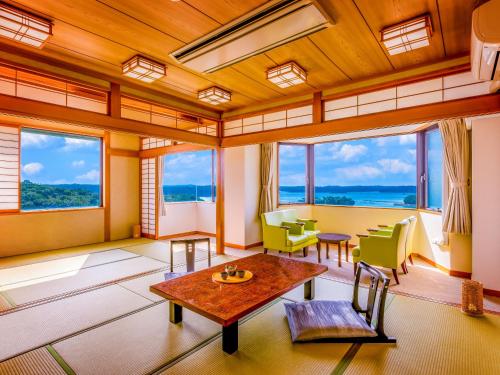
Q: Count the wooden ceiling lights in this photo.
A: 5